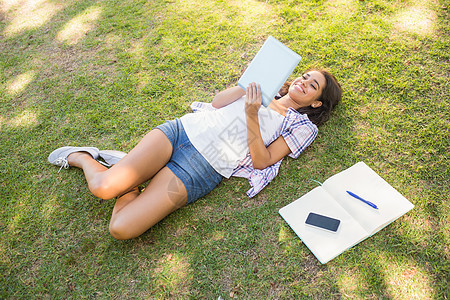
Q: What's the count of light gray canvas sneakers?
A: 2